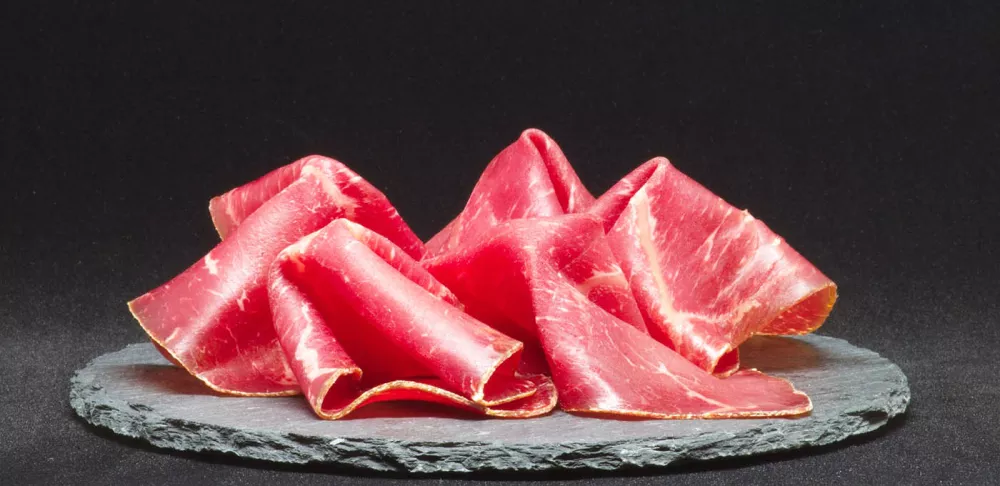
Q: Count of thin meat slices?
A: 5